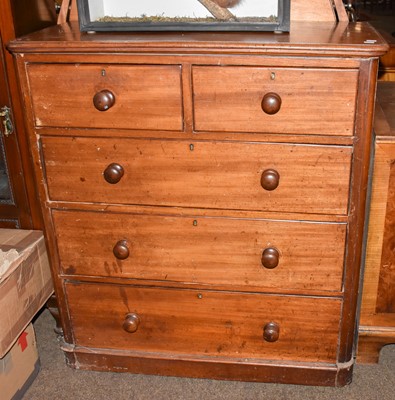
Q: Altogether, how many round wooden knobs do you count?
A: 8